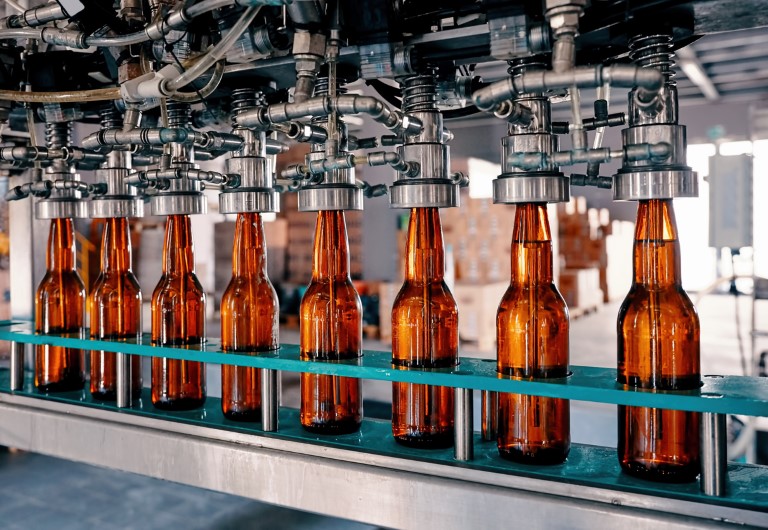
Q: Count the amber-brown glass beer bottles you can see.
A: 8